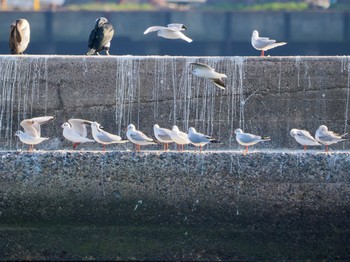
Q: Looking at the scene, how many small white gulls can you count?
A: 13